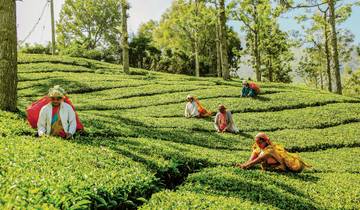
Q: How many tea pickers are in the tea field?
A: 5